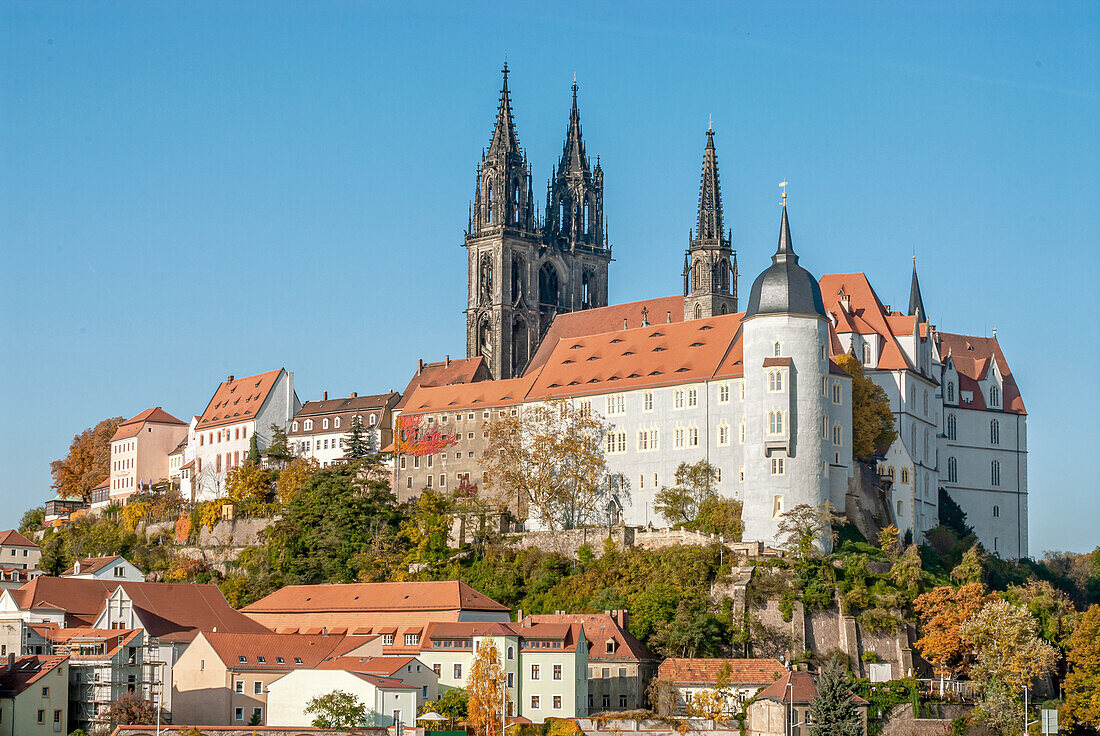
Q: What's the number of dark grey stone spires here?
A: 3